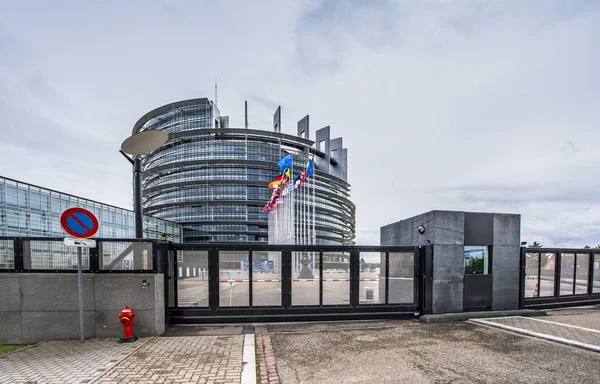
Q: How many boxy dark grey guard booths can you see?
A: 1